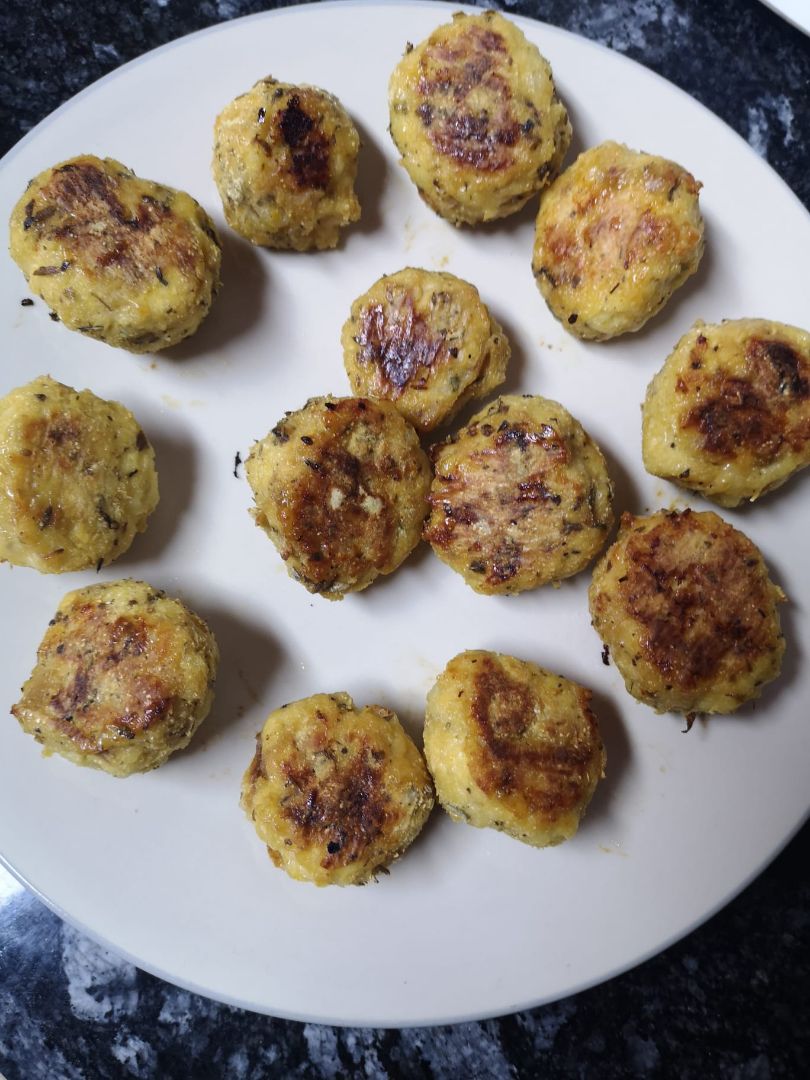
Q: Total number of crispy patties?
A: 13